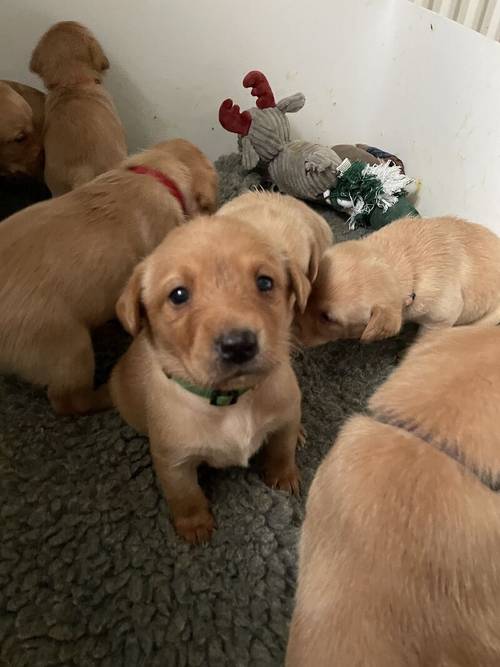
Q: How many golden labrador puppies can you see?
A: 7